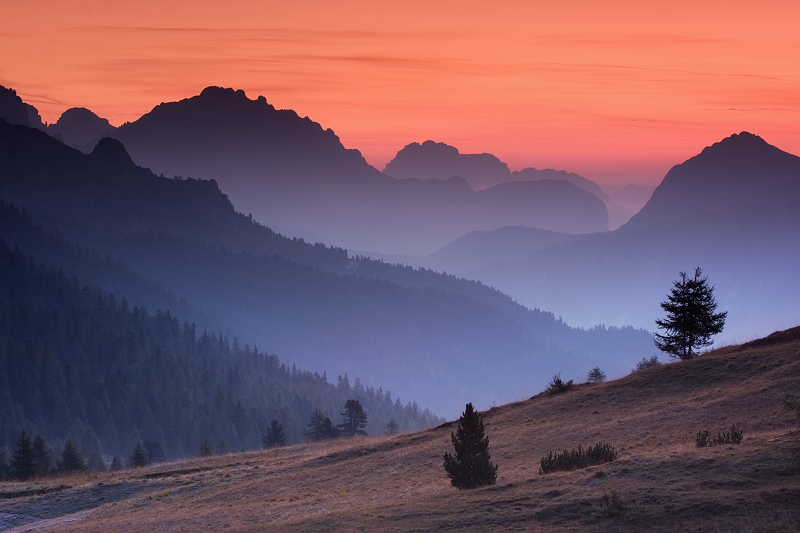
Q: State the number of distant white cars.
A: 0